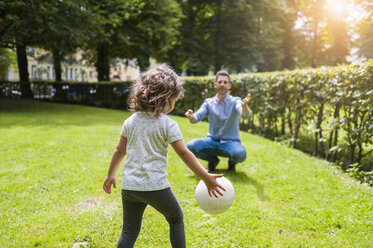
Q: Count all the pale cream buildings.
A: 1